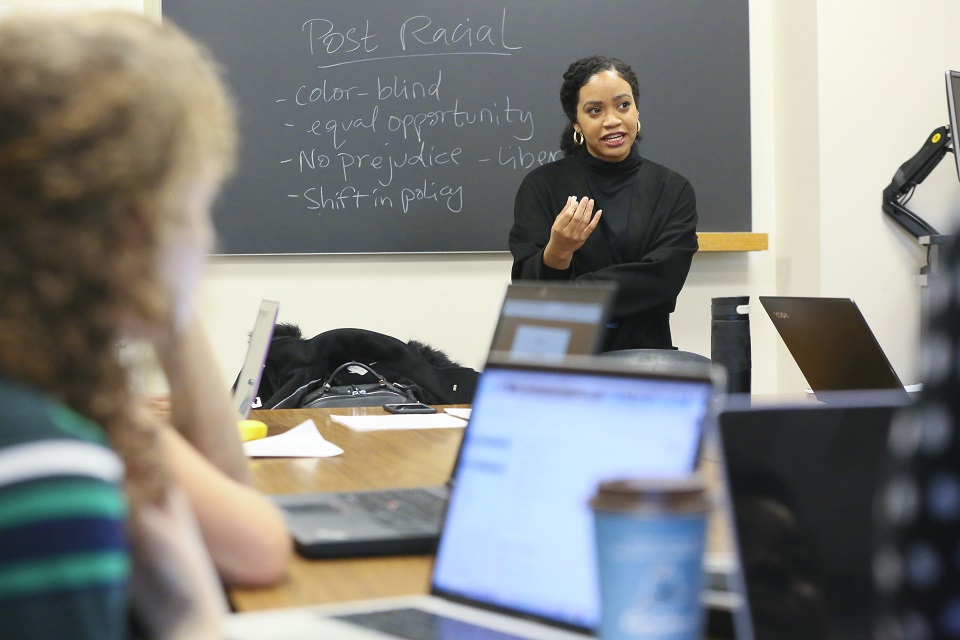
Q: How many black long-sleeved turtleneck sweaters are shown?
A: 1